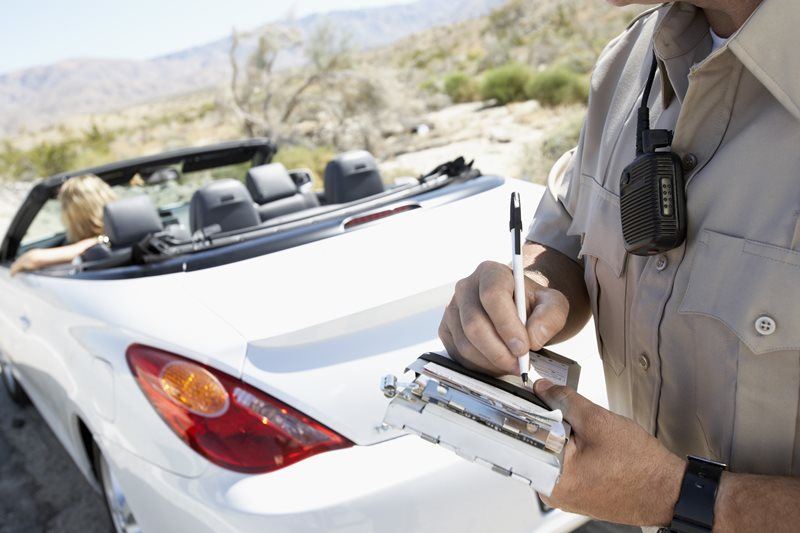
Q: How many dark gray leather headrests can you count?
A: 4